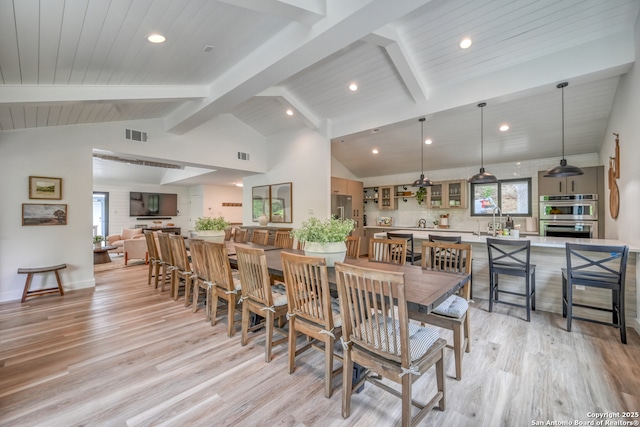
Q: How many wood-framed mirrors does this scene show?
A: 2